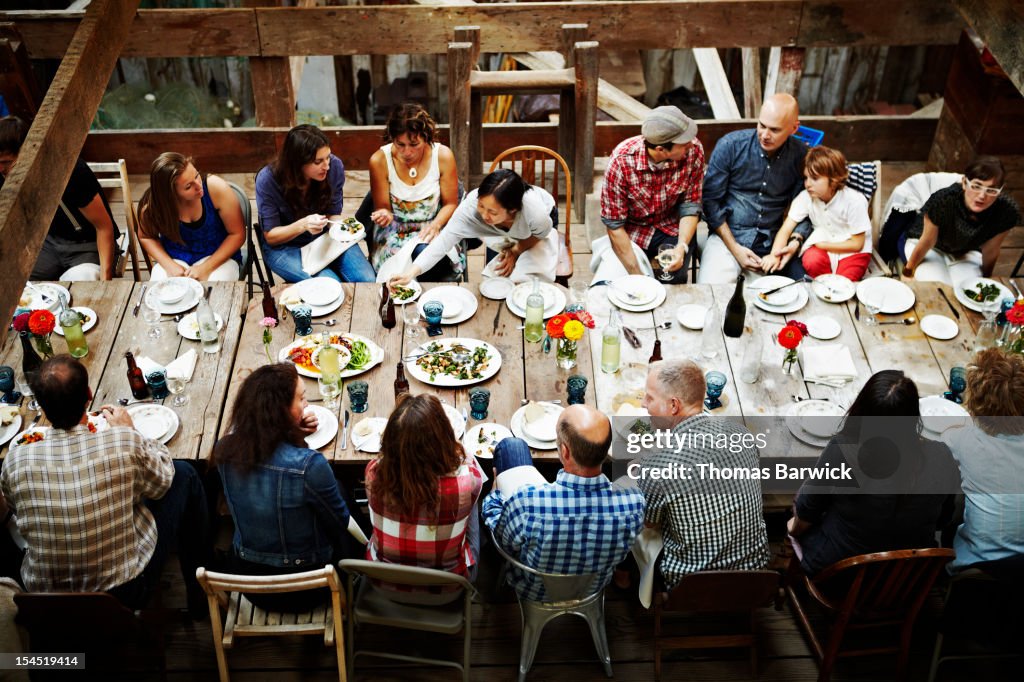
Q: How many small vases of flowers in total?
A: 5